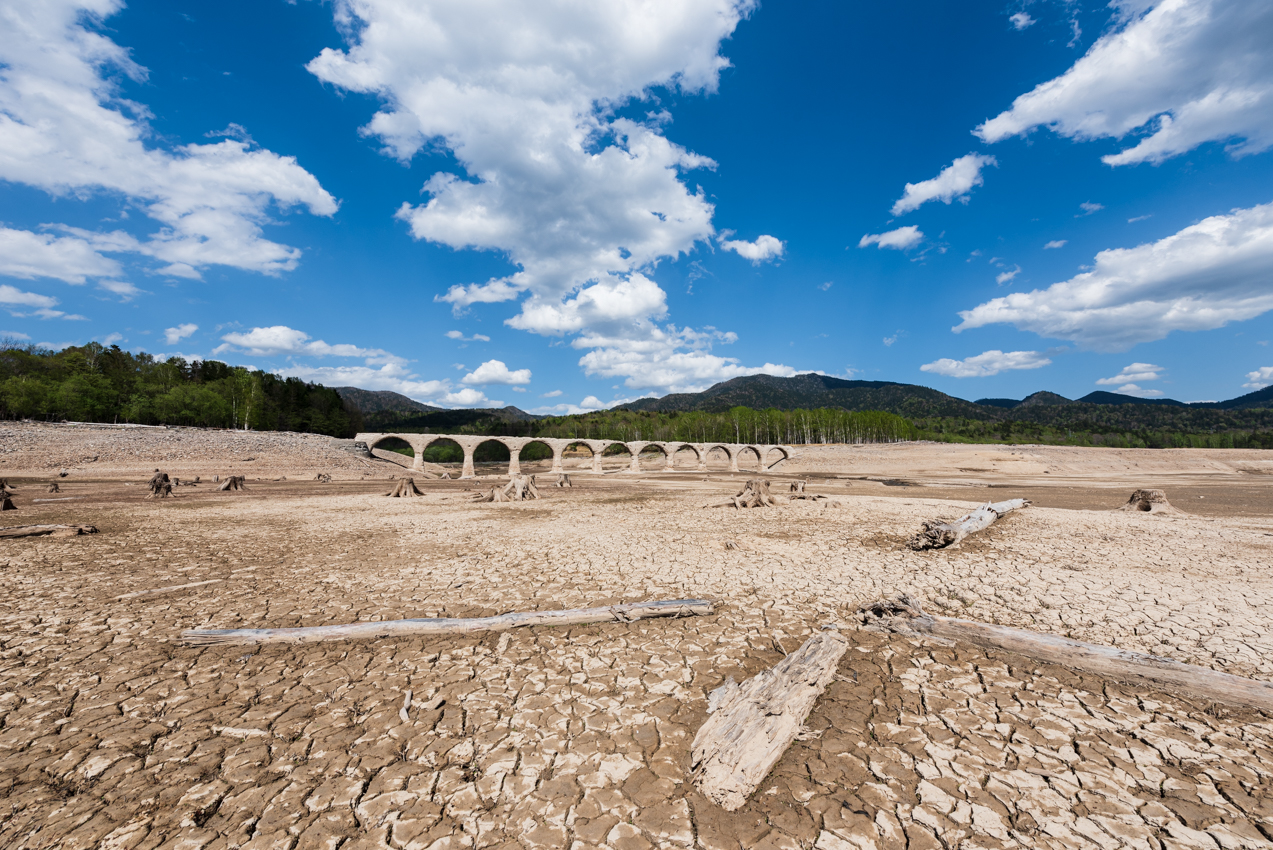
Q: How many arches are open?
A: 11